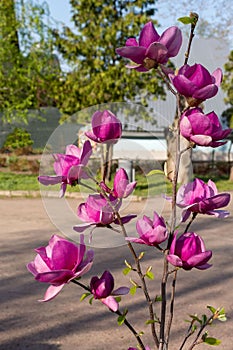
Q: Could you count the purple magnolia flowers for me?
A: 12